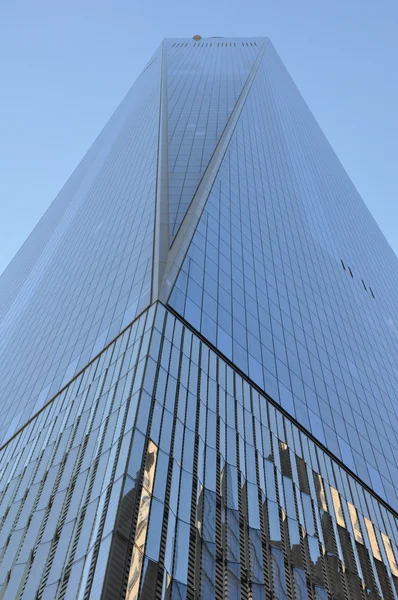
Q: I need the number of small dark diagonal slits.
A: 4